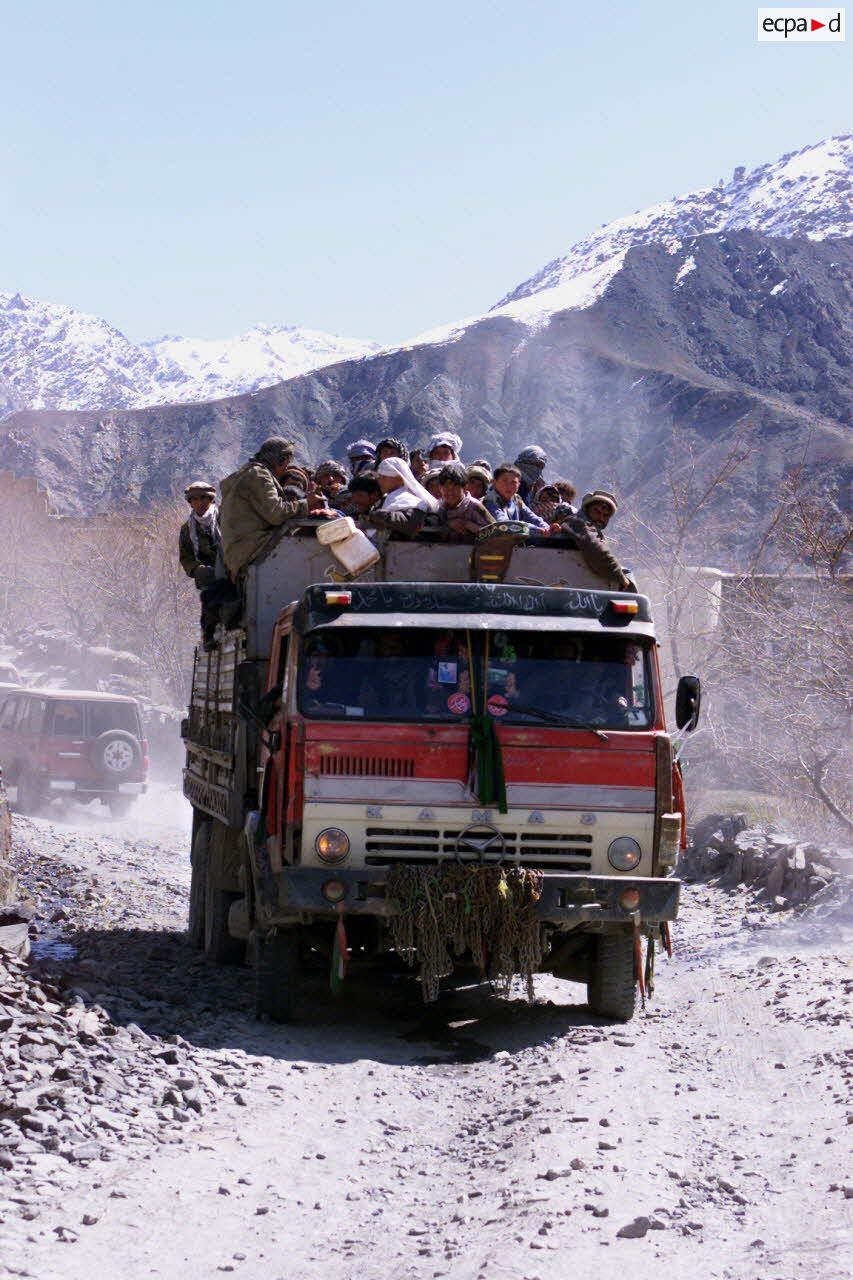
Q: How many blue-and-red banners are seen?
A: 0